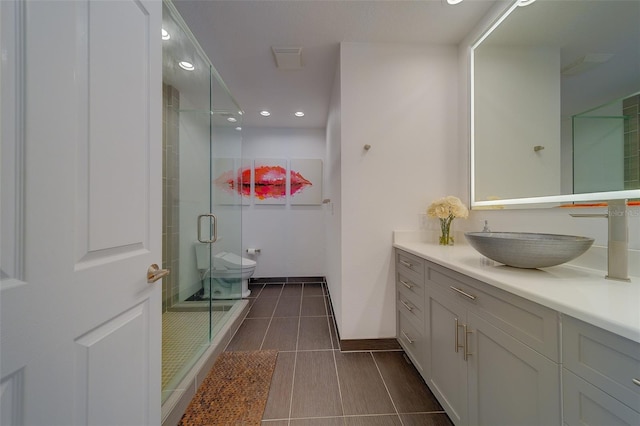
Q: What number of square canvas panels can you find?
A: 3